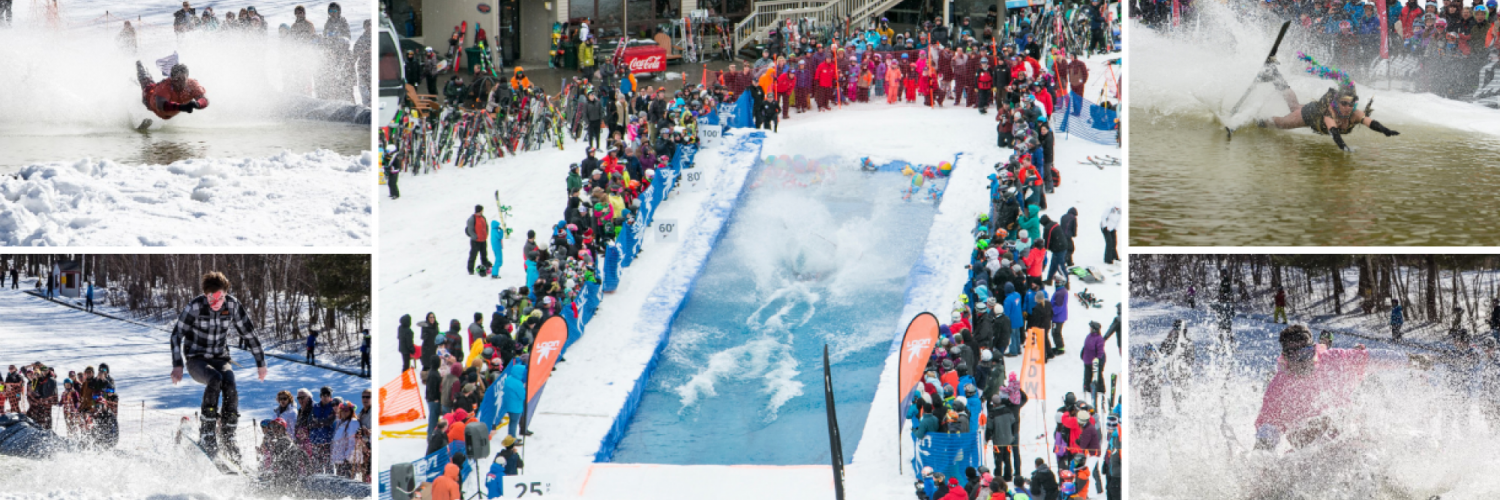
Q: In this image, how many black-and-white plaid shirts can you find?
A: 1